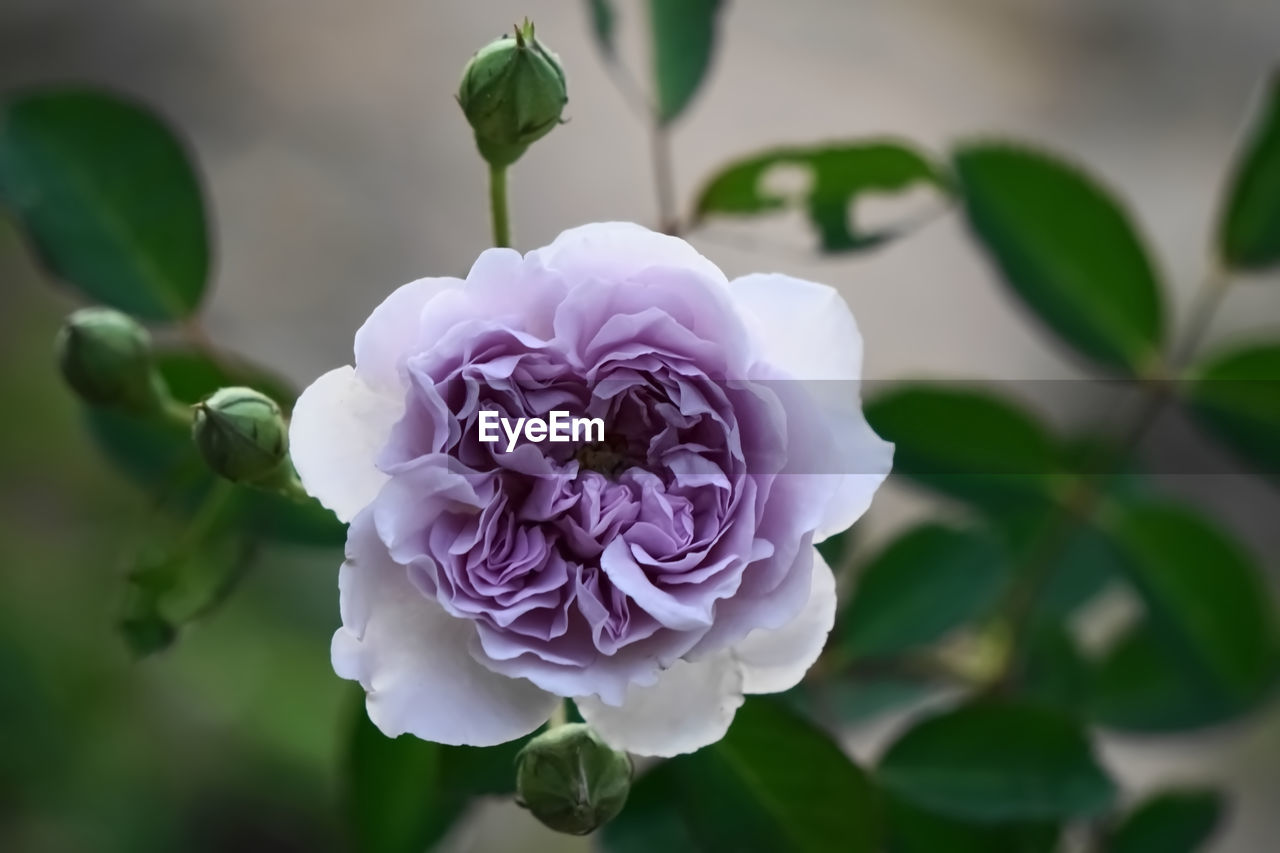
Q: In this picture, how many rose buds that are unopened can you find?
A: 4